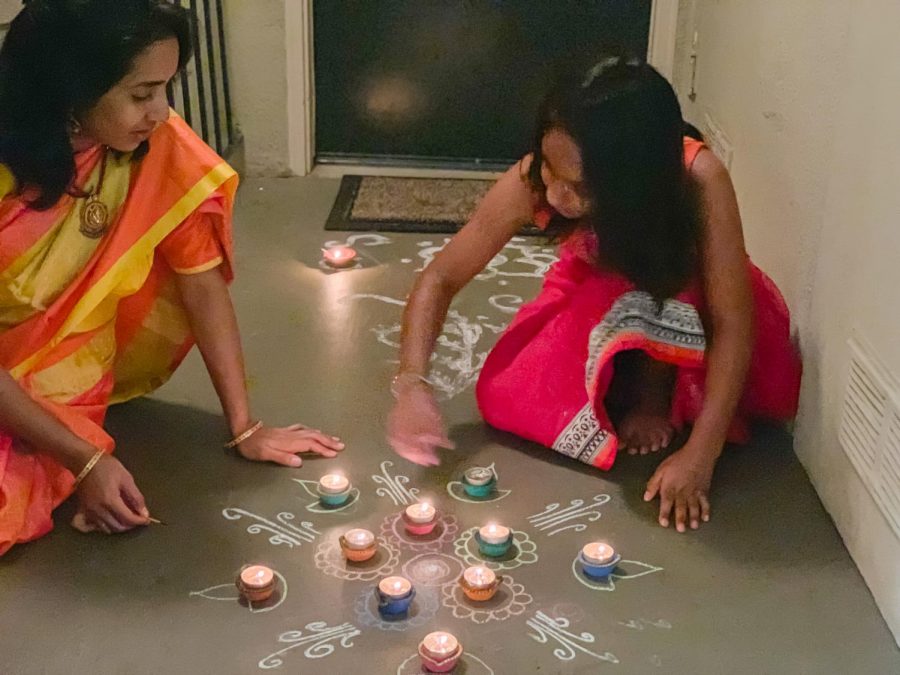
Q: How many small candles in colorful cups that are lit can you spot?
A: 10